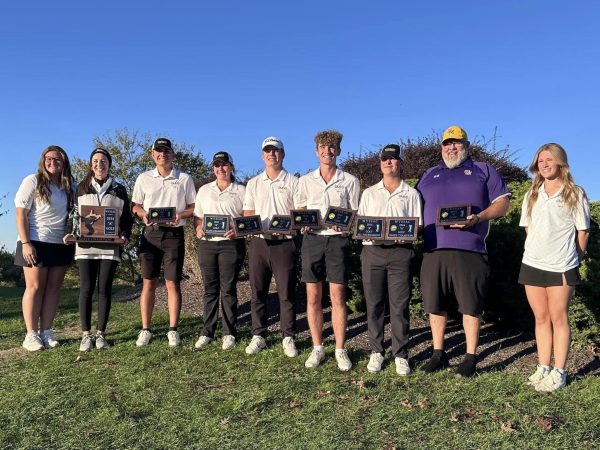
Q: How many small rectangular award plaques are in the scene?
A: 9